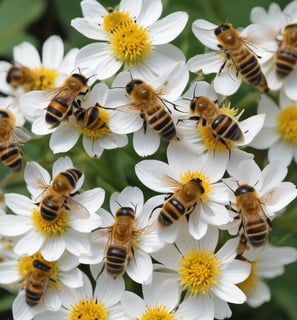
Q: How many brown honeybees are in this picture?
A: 13